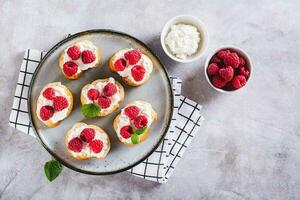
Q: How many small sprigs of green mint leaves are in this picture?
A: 3